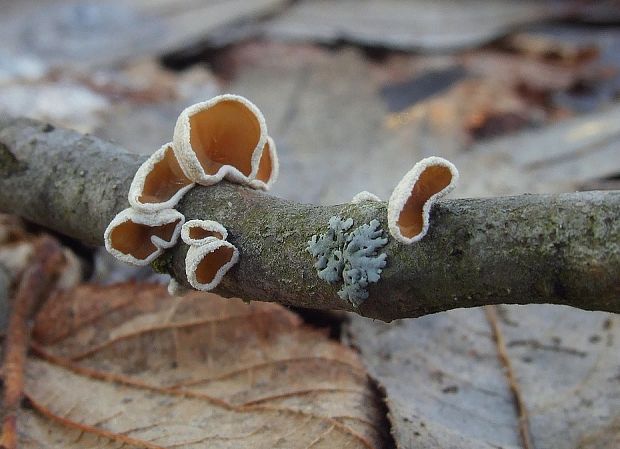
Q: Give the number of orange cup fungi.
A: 7